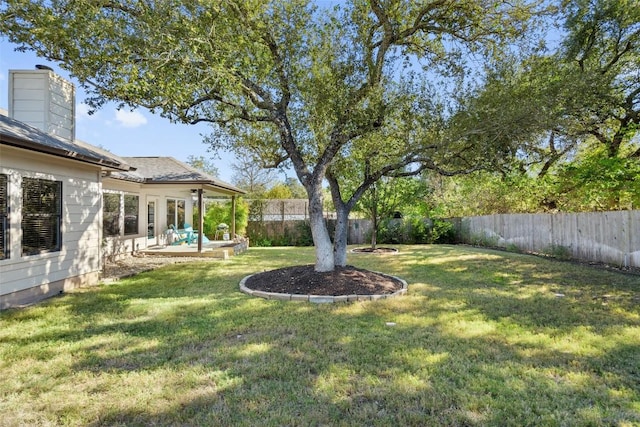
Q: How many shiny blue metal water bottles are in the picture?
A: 0